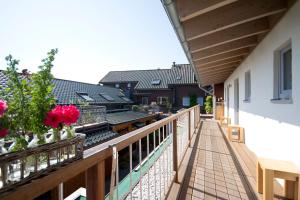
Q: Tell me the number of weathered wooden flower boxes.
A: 1